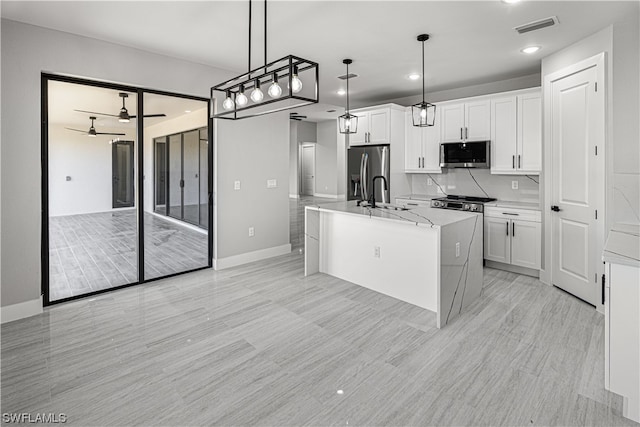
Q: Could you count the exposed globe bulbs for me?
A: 5